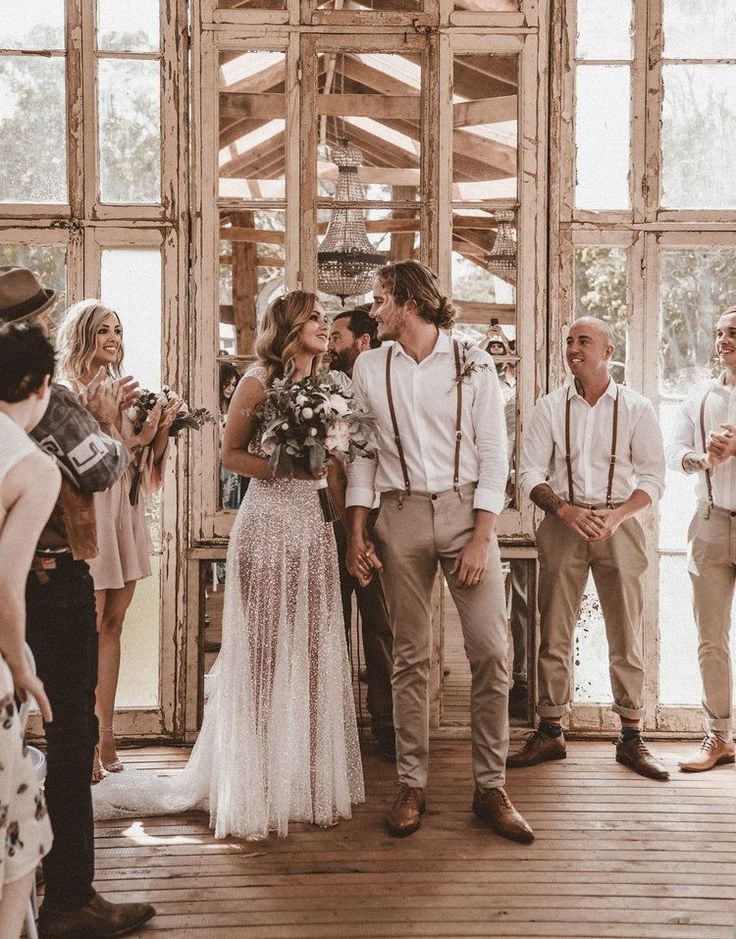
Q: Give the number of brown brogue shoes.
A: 5